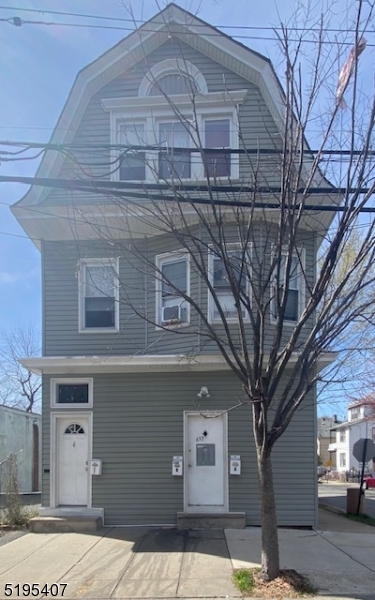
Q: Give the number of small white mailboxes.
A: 3